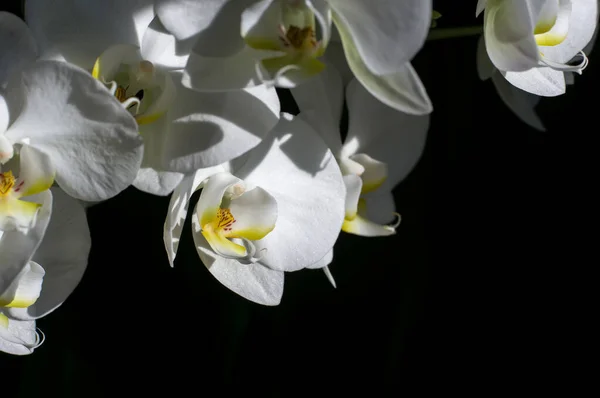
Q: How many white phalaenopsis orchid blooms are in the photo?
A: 7